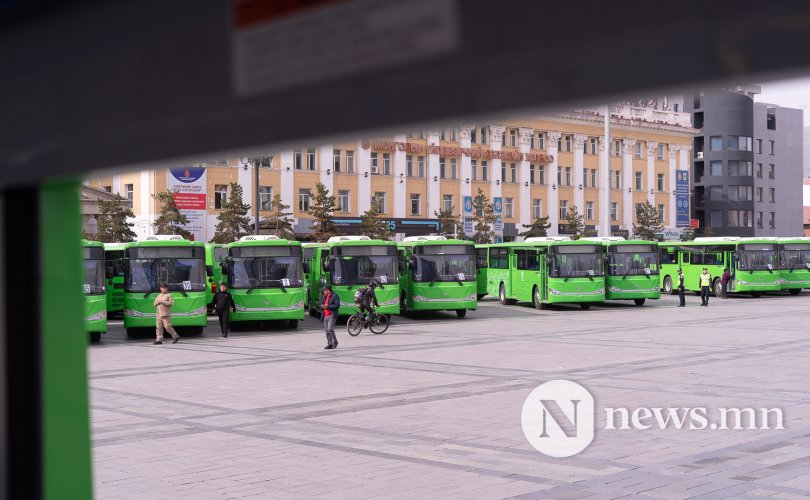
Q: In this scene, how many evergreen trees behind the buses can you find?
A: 11